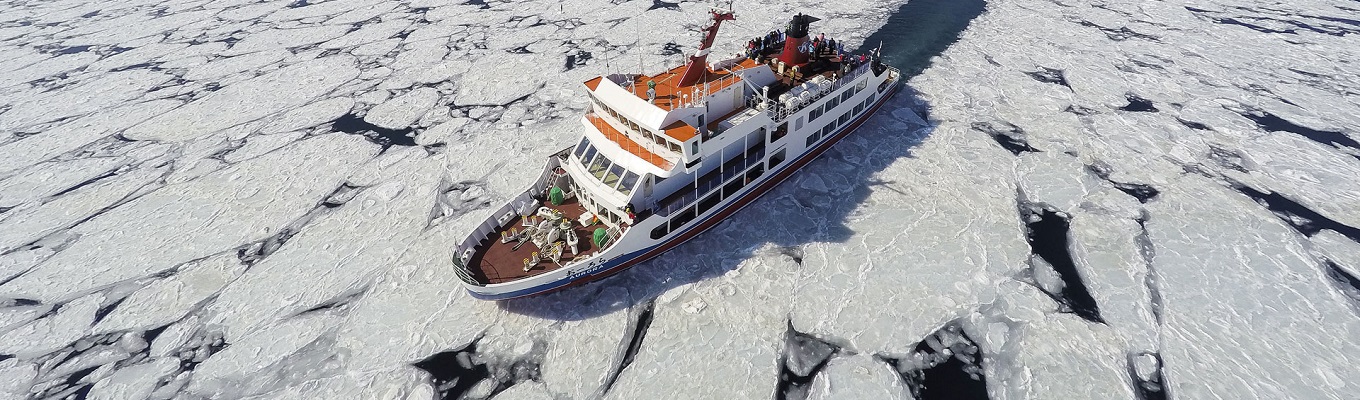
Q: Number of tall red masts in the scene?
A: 1